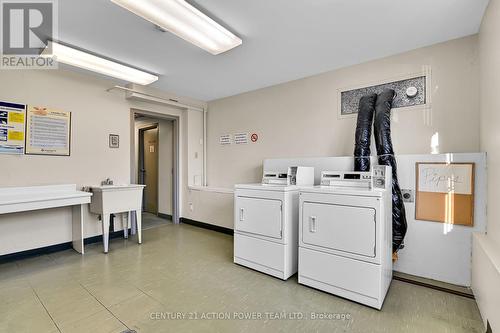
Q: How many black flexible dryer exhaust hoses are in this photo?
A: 2